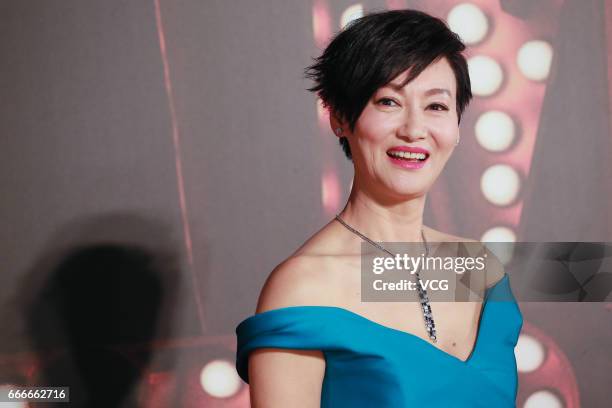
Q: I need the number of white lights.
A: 11